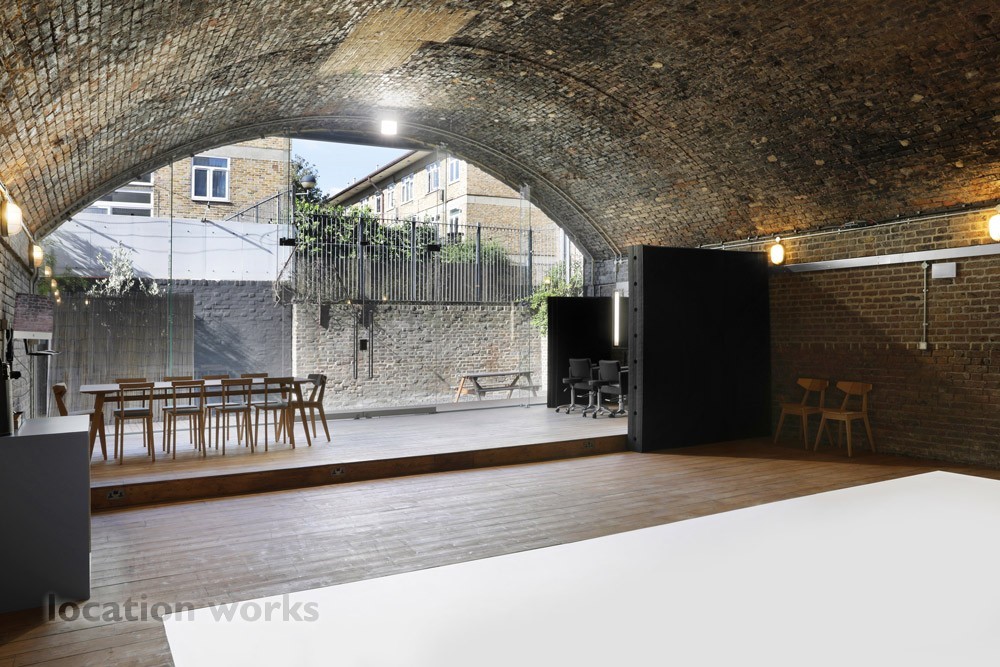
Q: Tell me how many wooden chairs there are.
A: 12